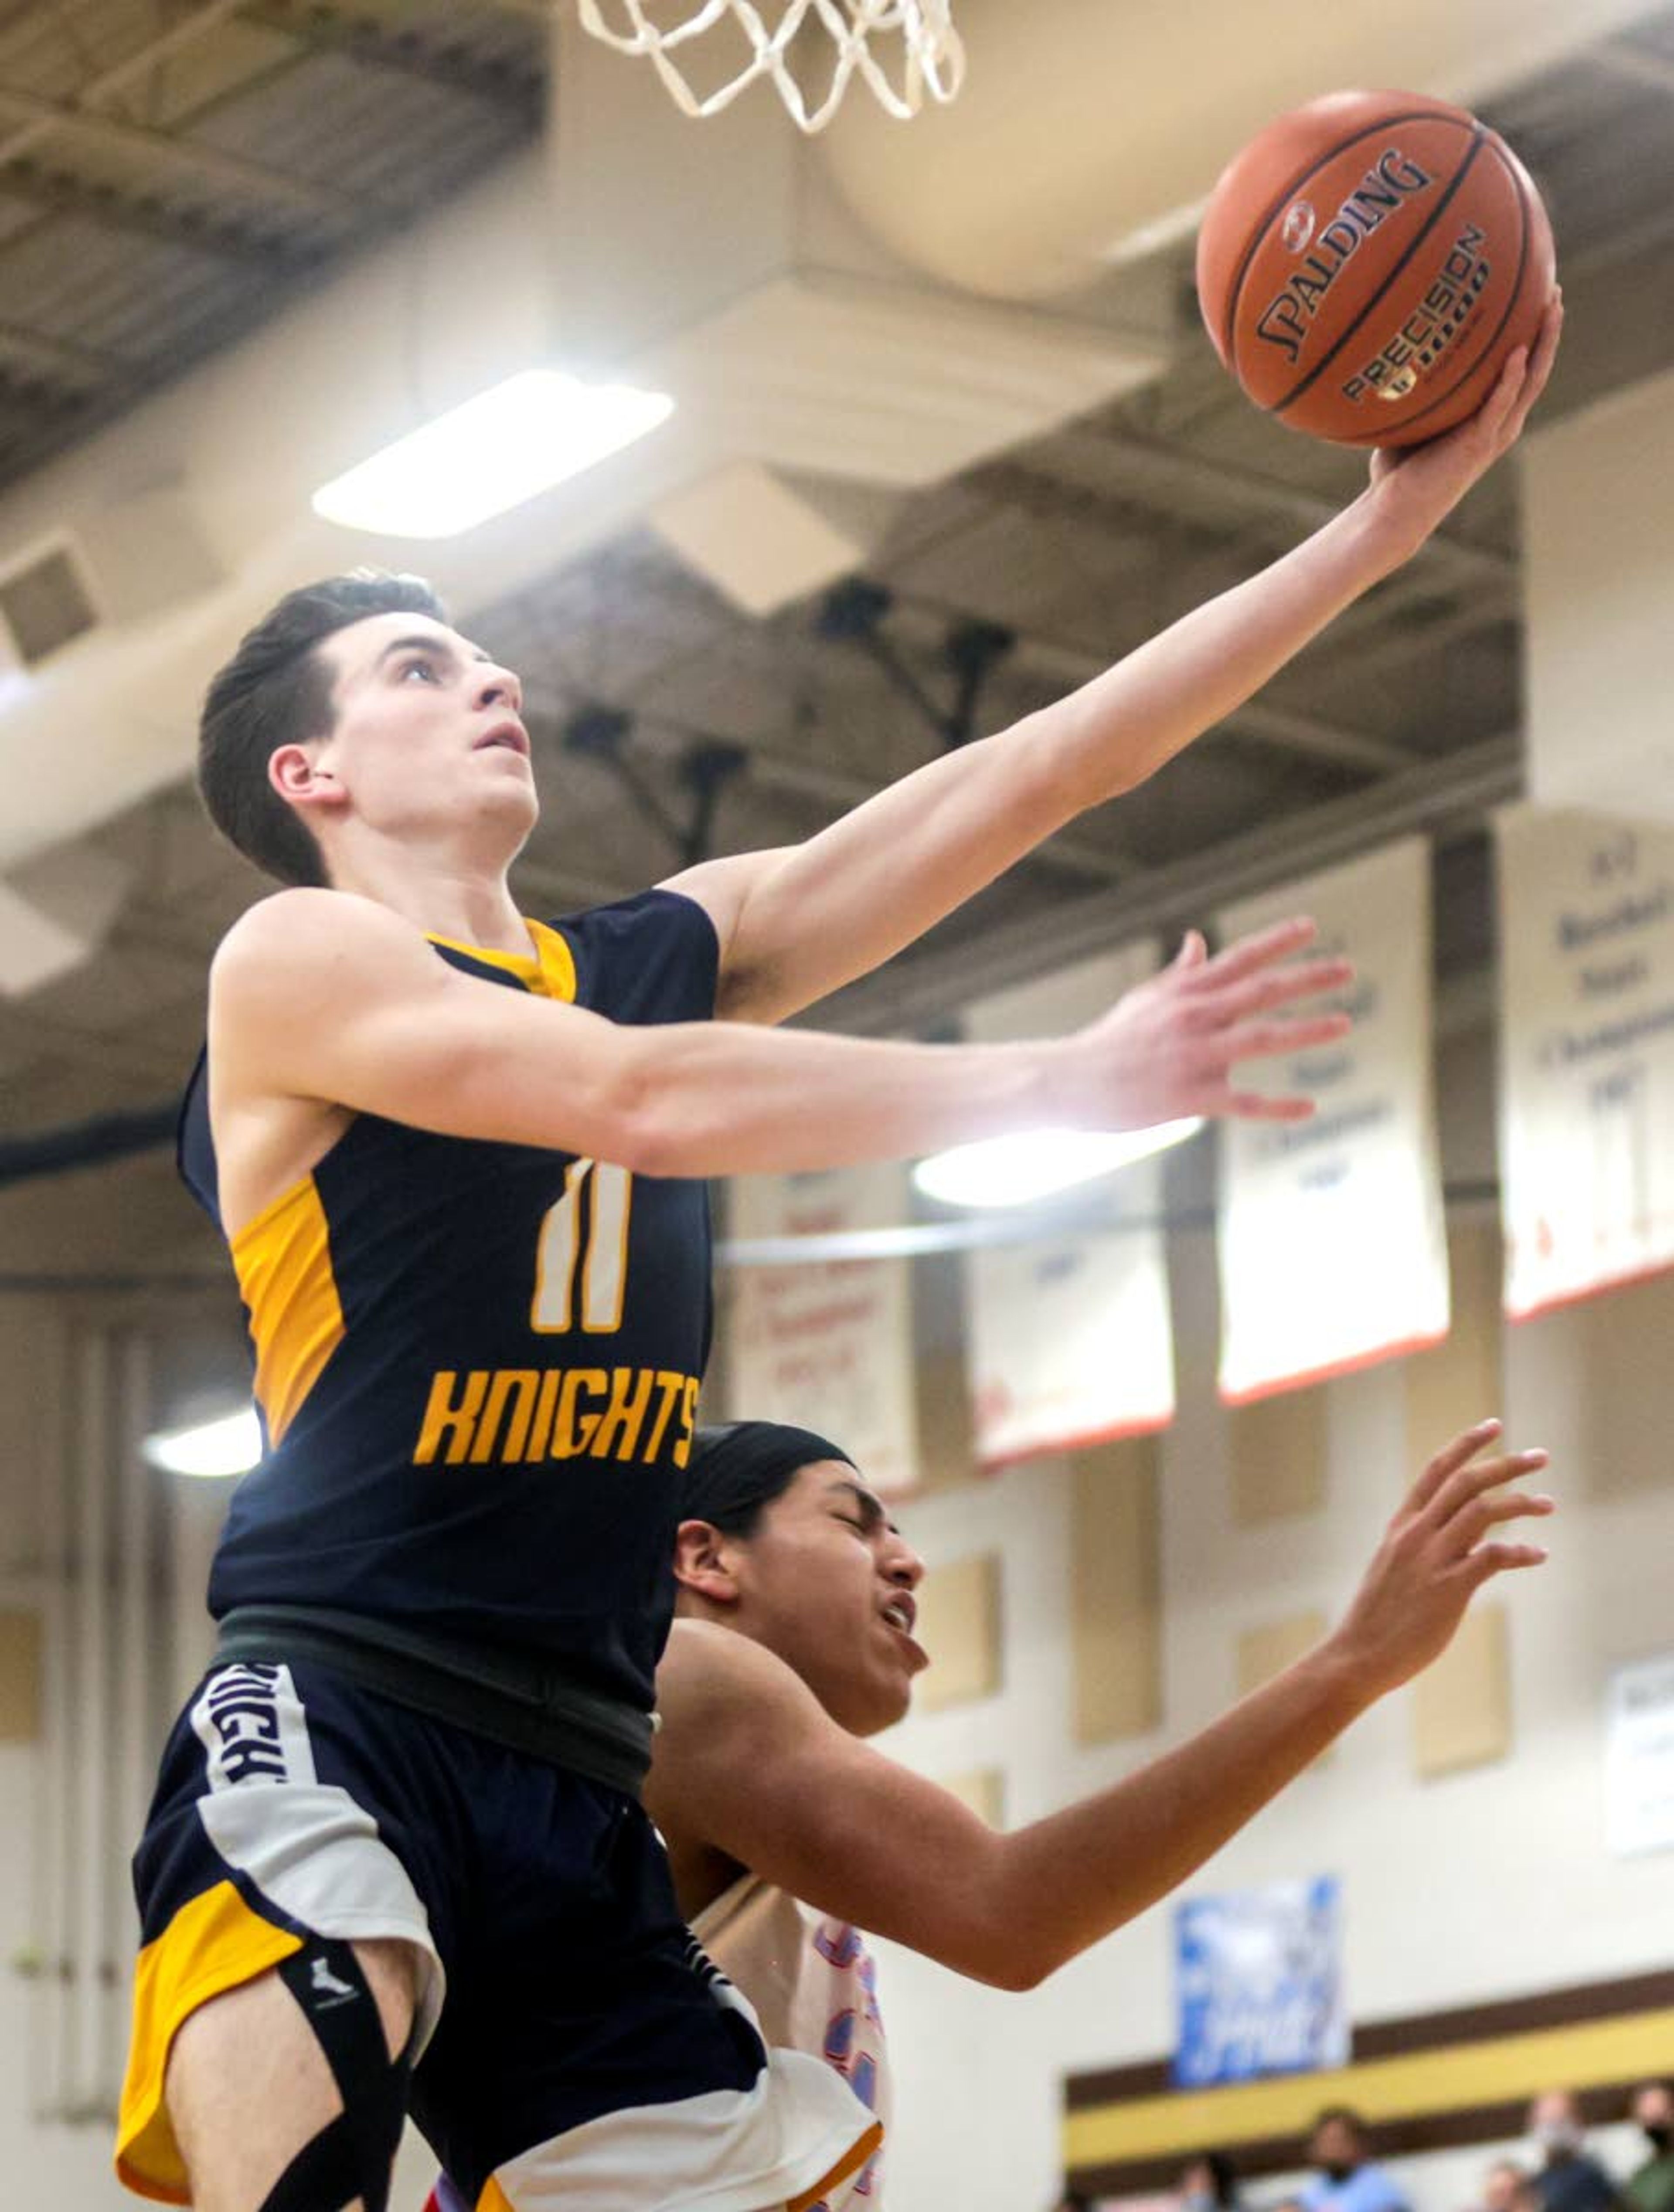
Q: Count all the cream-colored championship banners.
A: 4